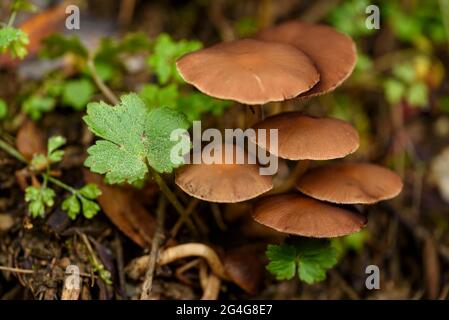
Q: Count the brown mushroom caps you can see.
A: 6